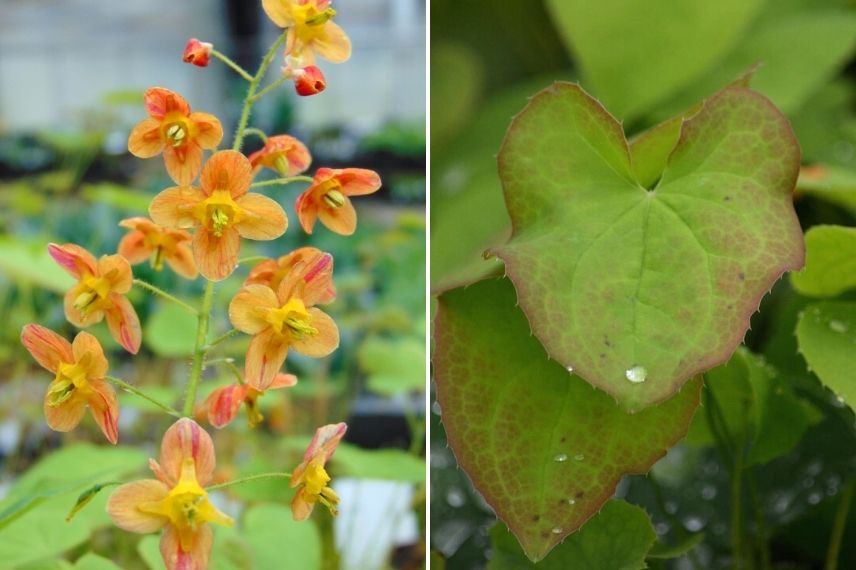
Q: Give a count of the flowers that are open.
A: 13